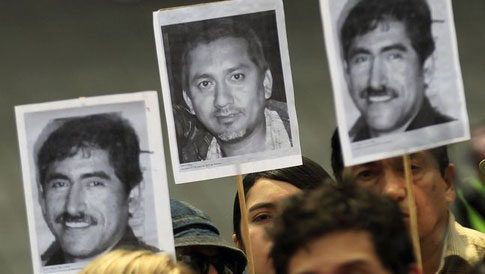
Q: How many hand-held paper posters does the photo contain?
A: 3